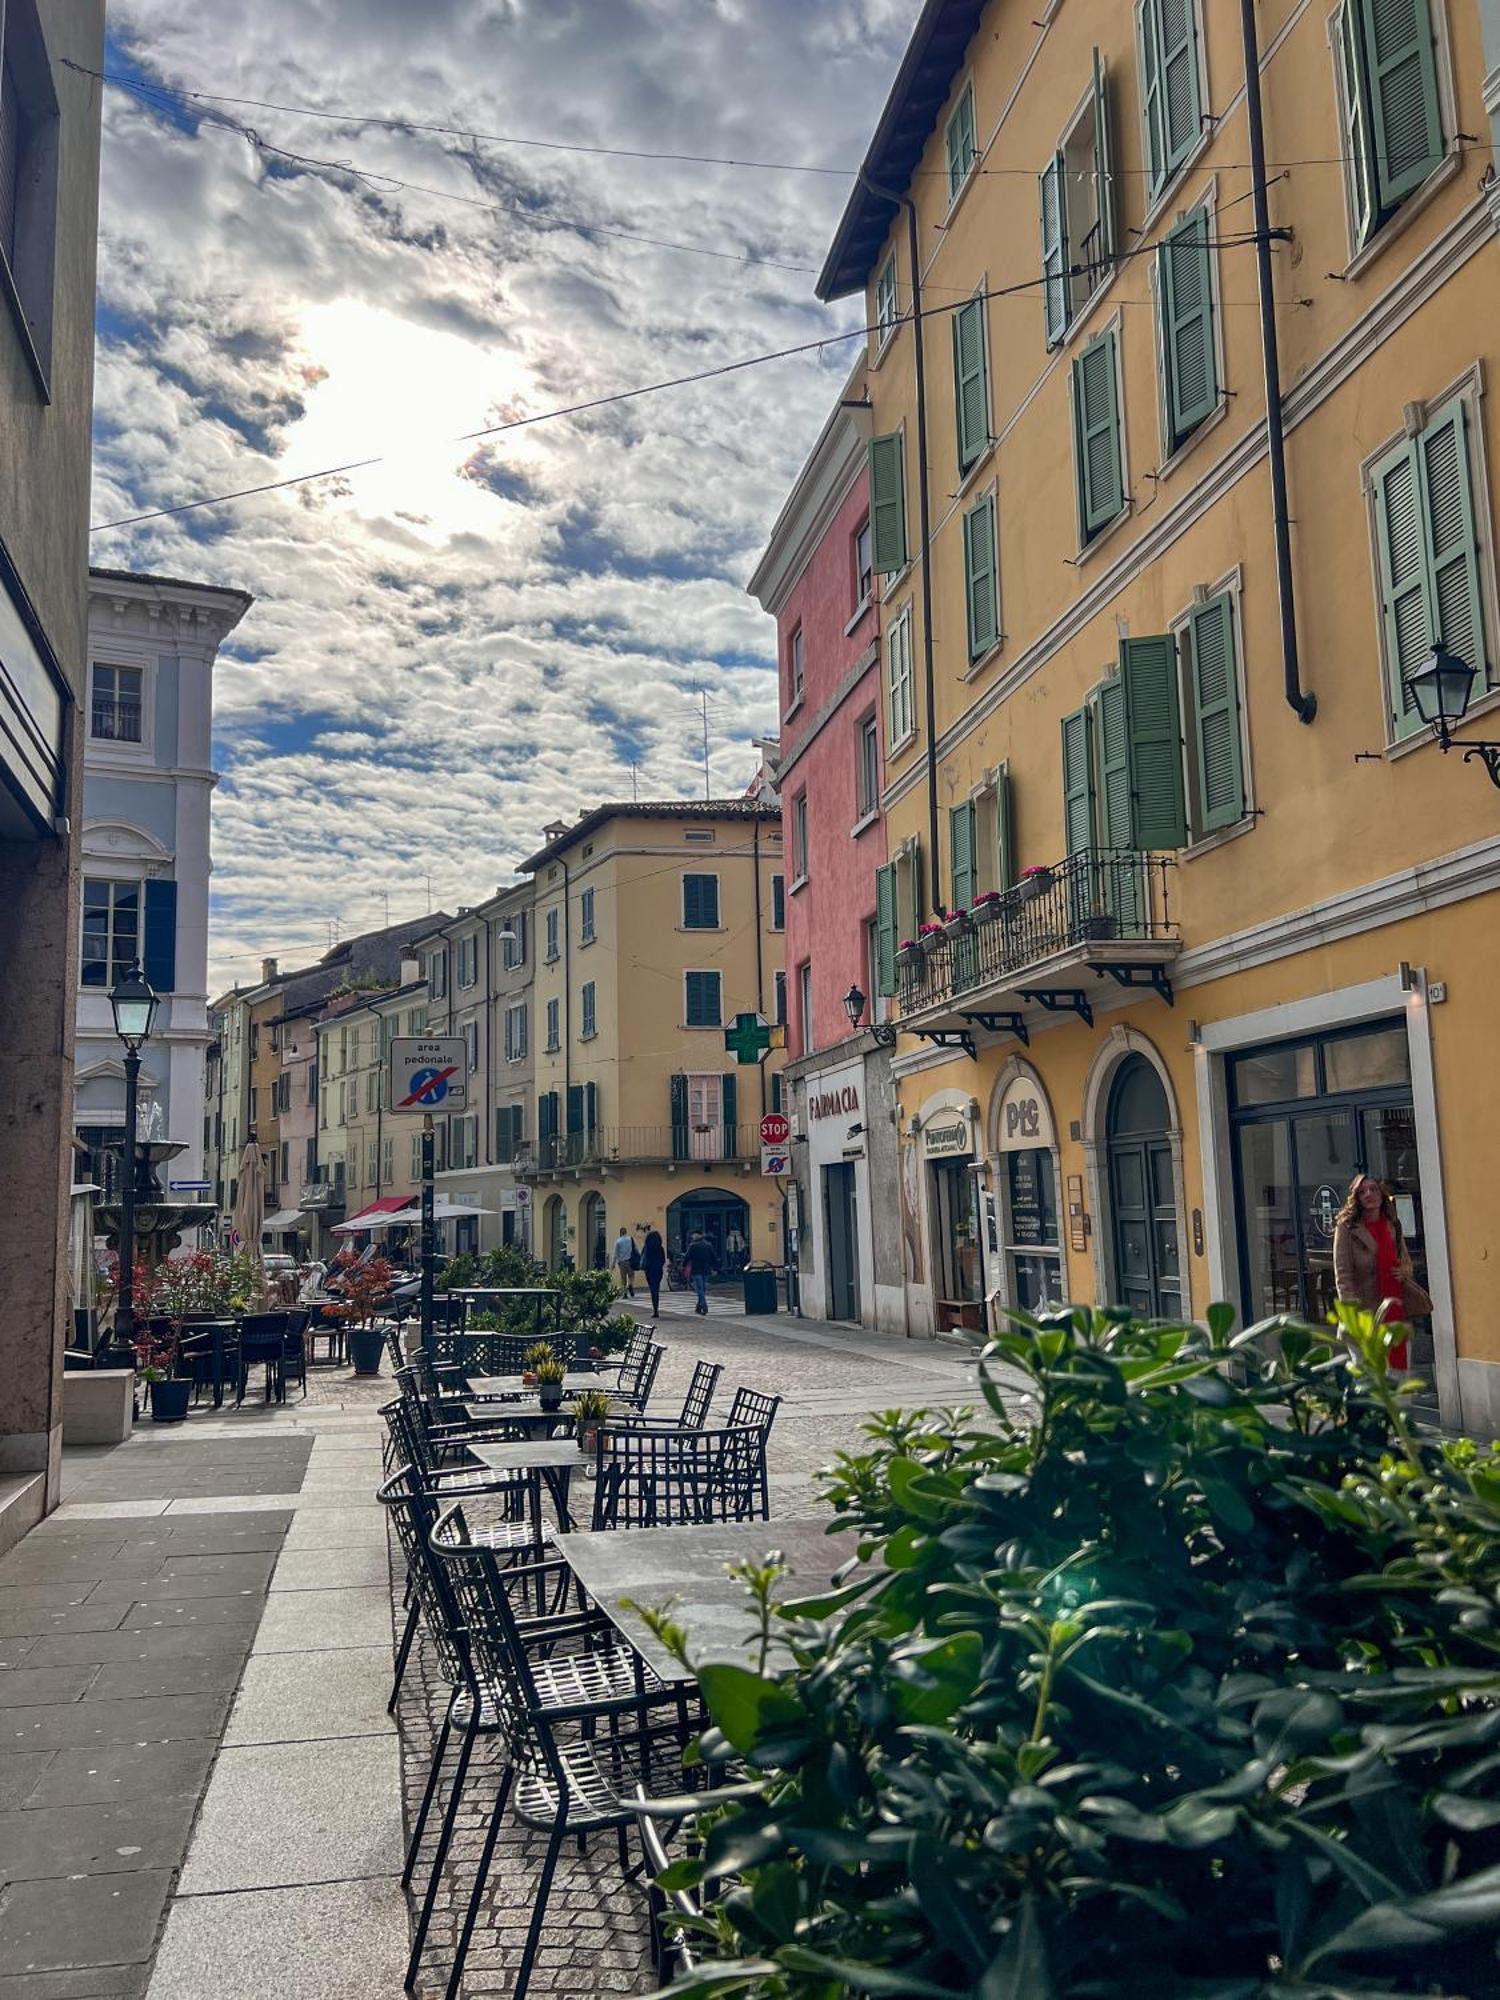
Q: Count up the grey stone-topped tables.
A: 4